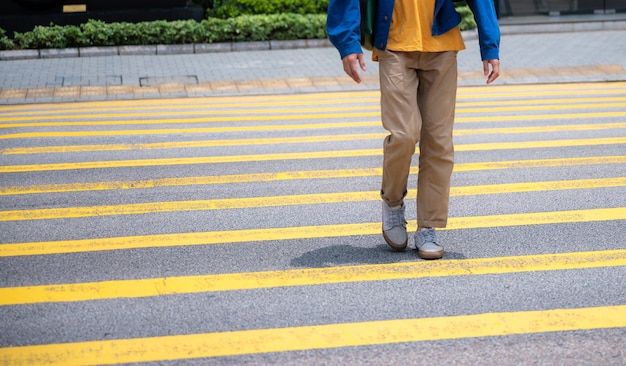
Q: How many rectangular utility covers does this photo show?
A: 2